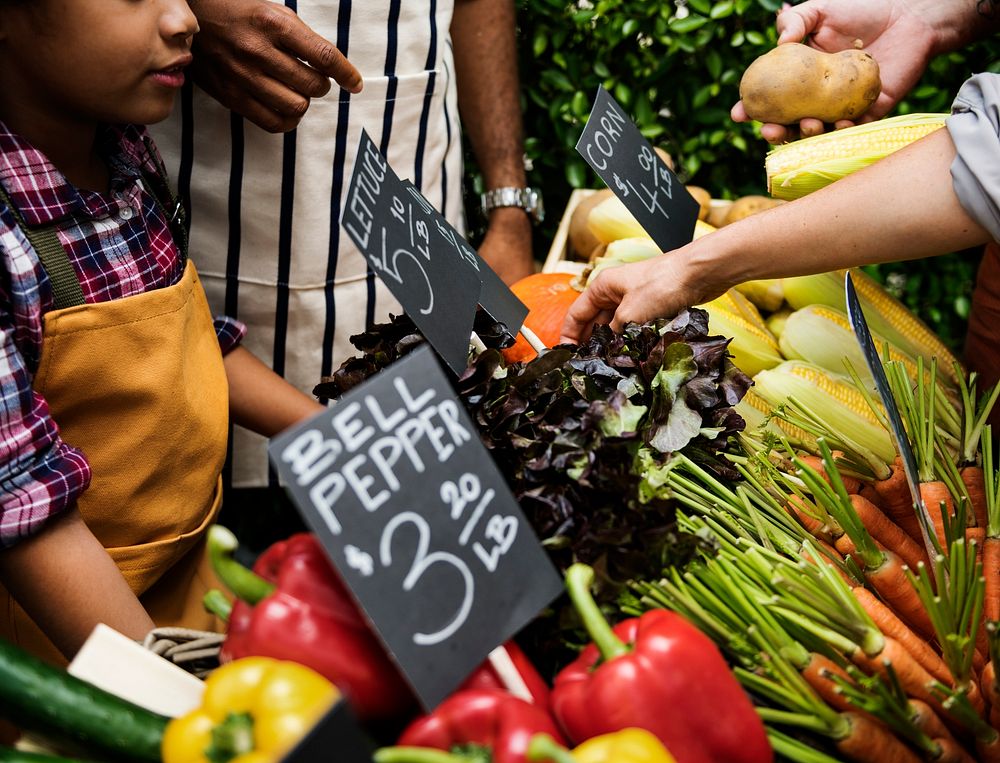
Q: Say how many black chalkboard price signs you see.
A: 4